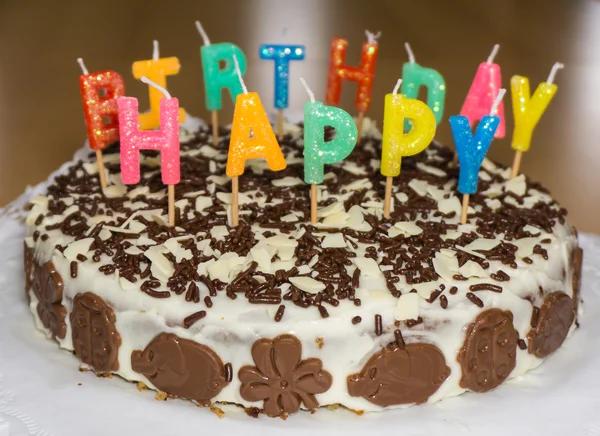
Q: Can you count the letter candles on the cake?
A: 13